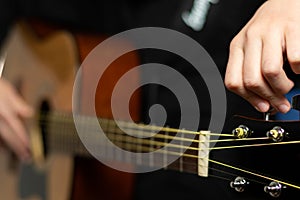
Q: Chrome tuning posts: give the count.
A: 4